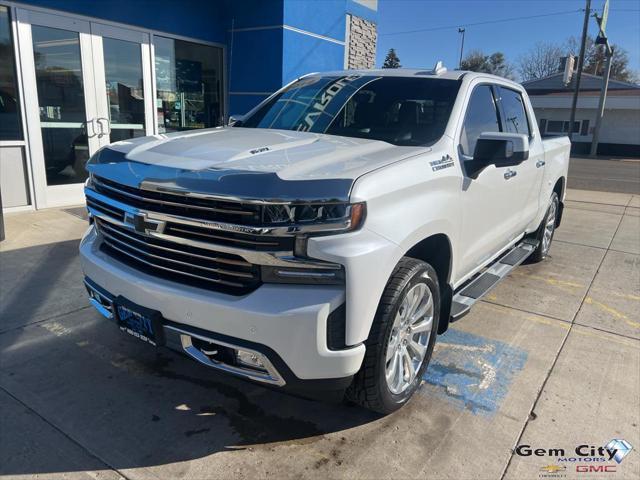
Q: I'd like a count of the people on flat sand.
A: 0